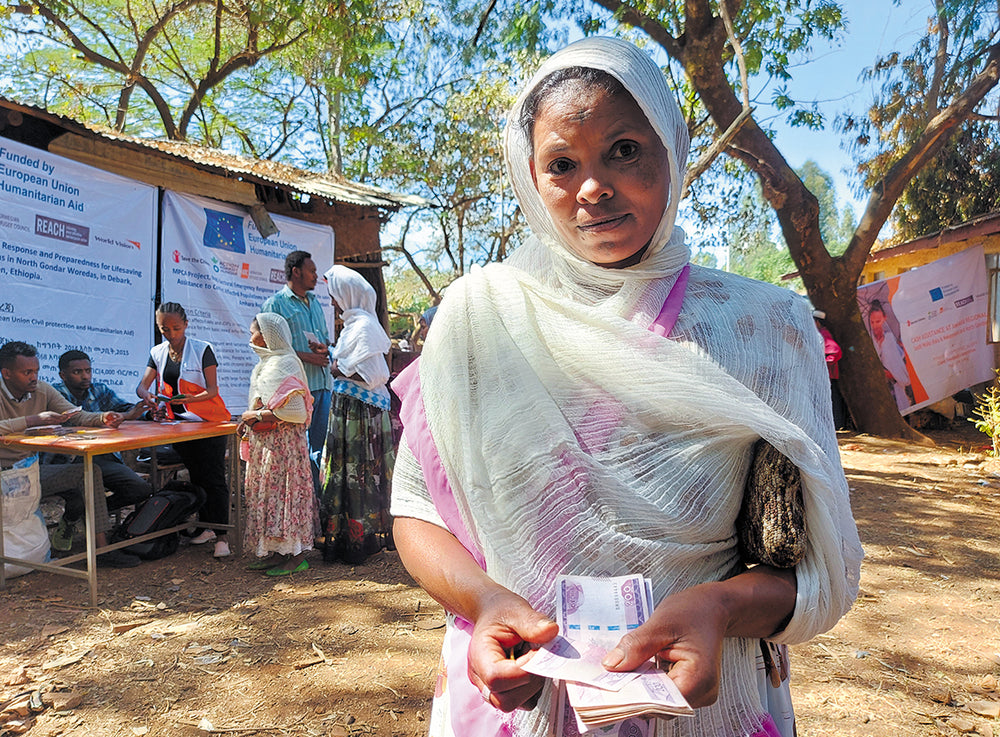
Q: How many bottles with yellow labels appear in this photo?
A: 0